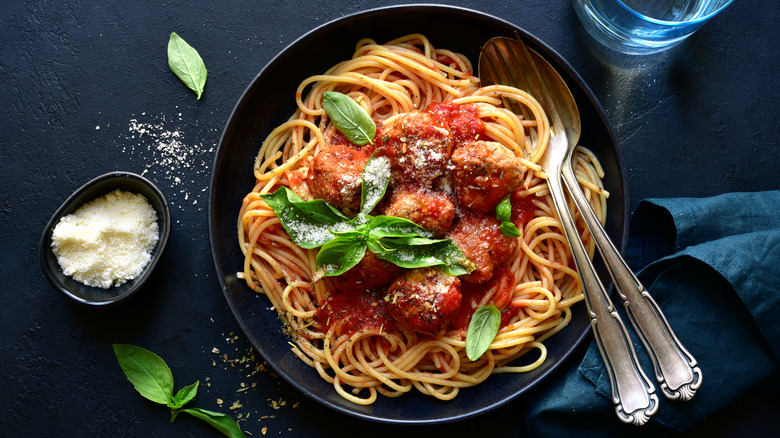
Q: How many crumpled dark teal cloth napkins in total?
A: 1